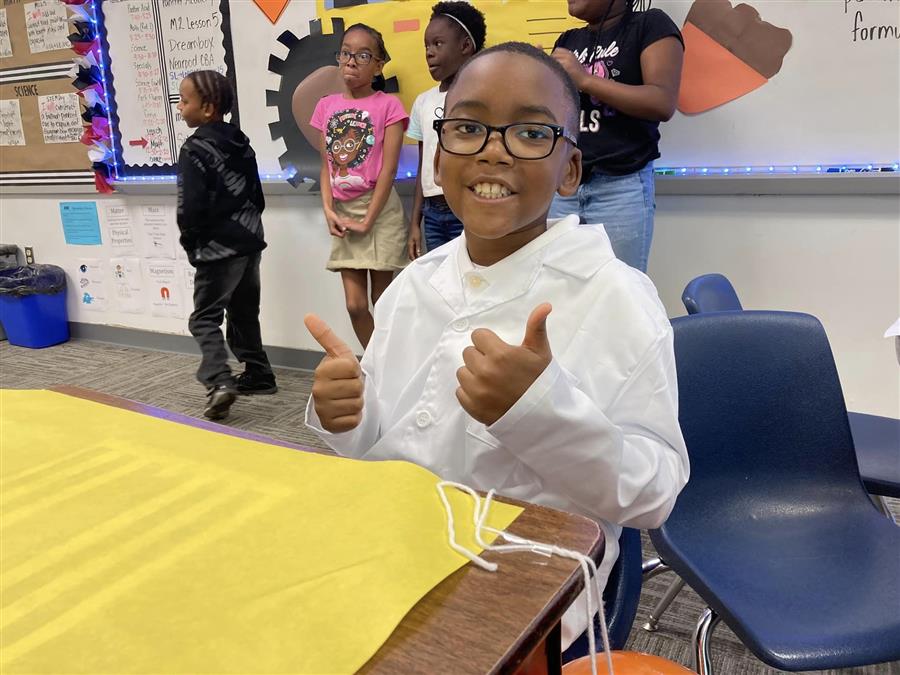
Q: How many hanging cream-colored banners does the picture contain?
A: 0